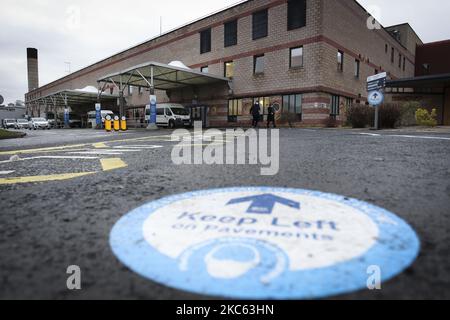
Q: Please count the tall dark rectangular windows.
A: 4